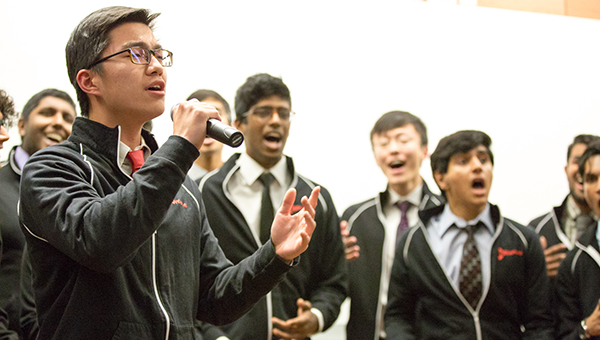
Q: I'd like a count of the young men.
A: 9